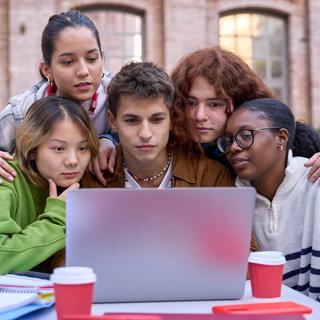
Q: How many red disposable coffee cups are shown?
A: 2